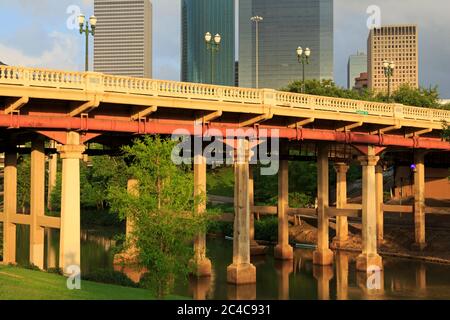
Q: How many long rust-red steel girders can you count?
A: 1